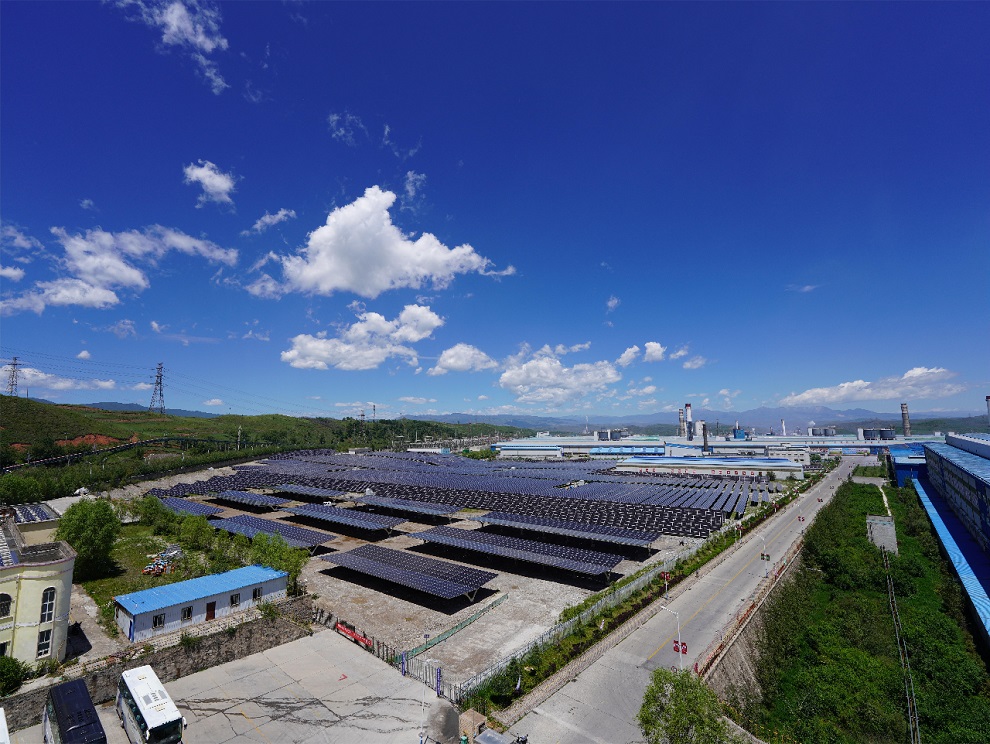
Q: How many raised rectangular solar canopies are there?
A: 9